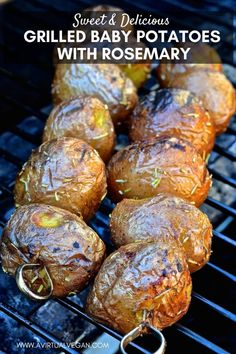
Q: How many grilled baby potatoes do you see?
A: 12